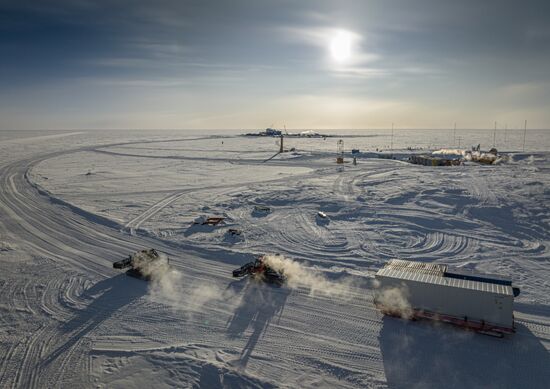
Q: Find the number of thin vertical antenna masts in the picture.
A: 5